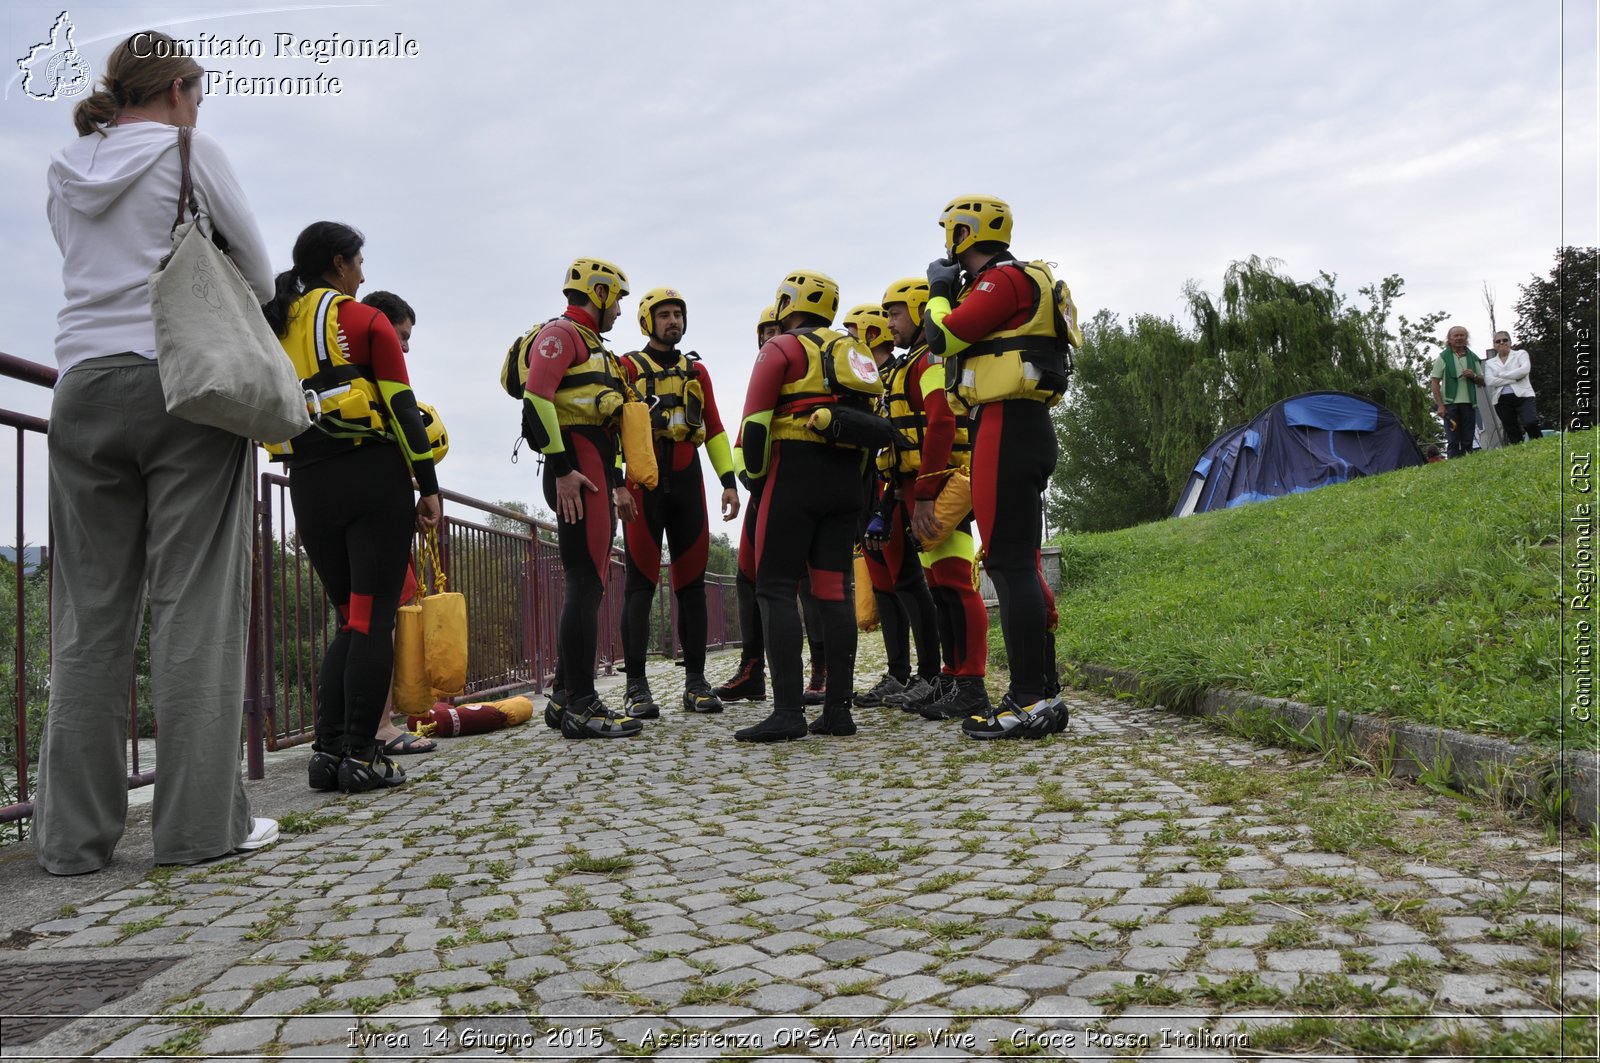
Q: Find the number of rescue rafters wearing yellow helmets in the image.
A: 7